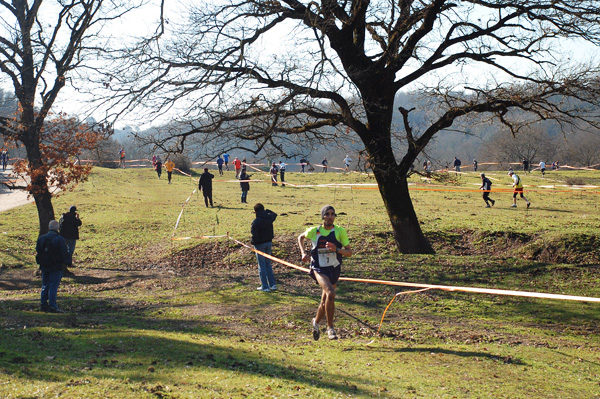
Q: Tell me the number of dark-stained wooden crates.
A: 0